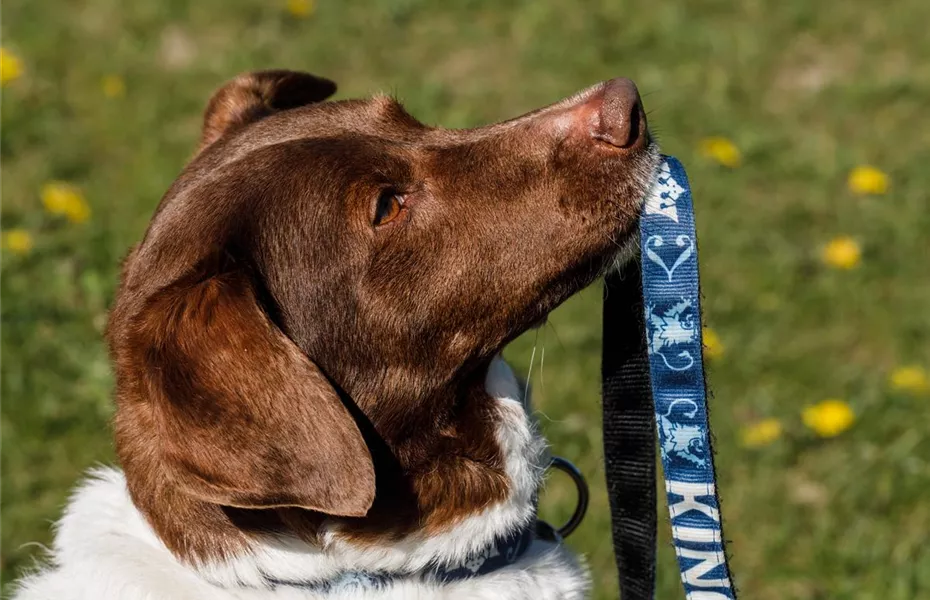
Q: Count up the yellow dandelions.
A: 12